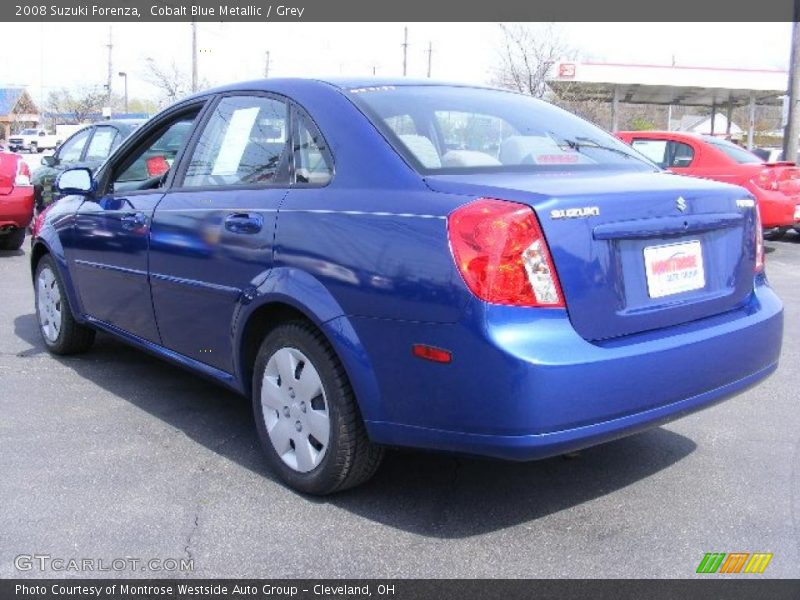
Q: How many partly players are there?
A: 0